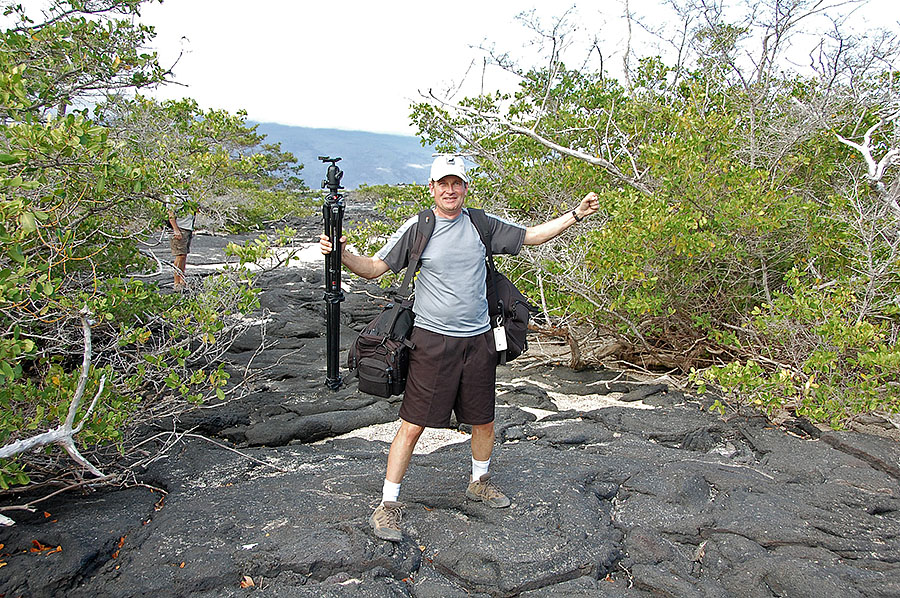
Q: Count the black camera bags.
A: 2